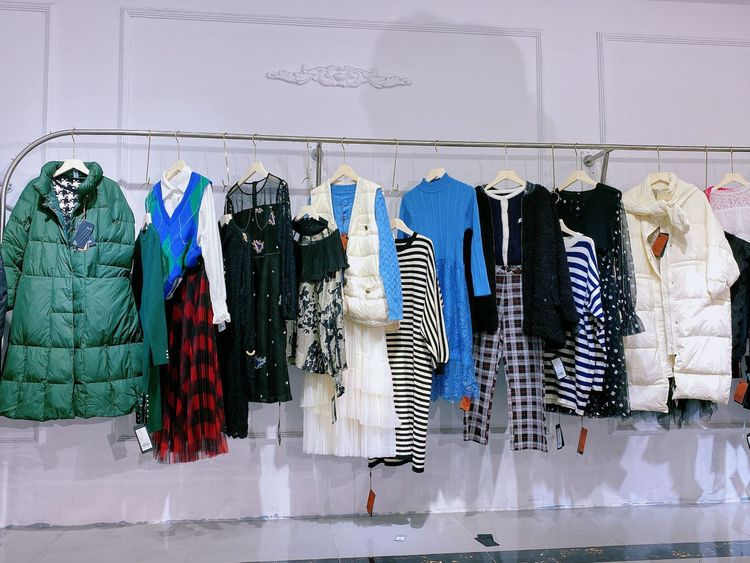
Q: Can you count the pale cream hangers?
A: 14